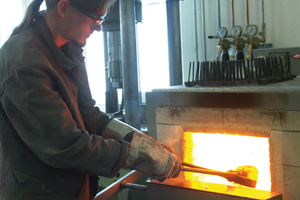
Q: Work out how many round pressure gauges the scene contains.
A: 3